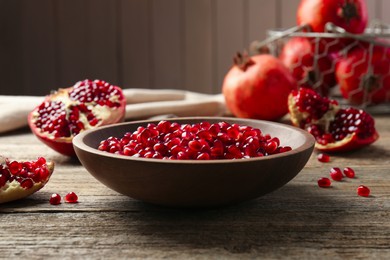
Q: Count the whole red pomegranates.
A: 4